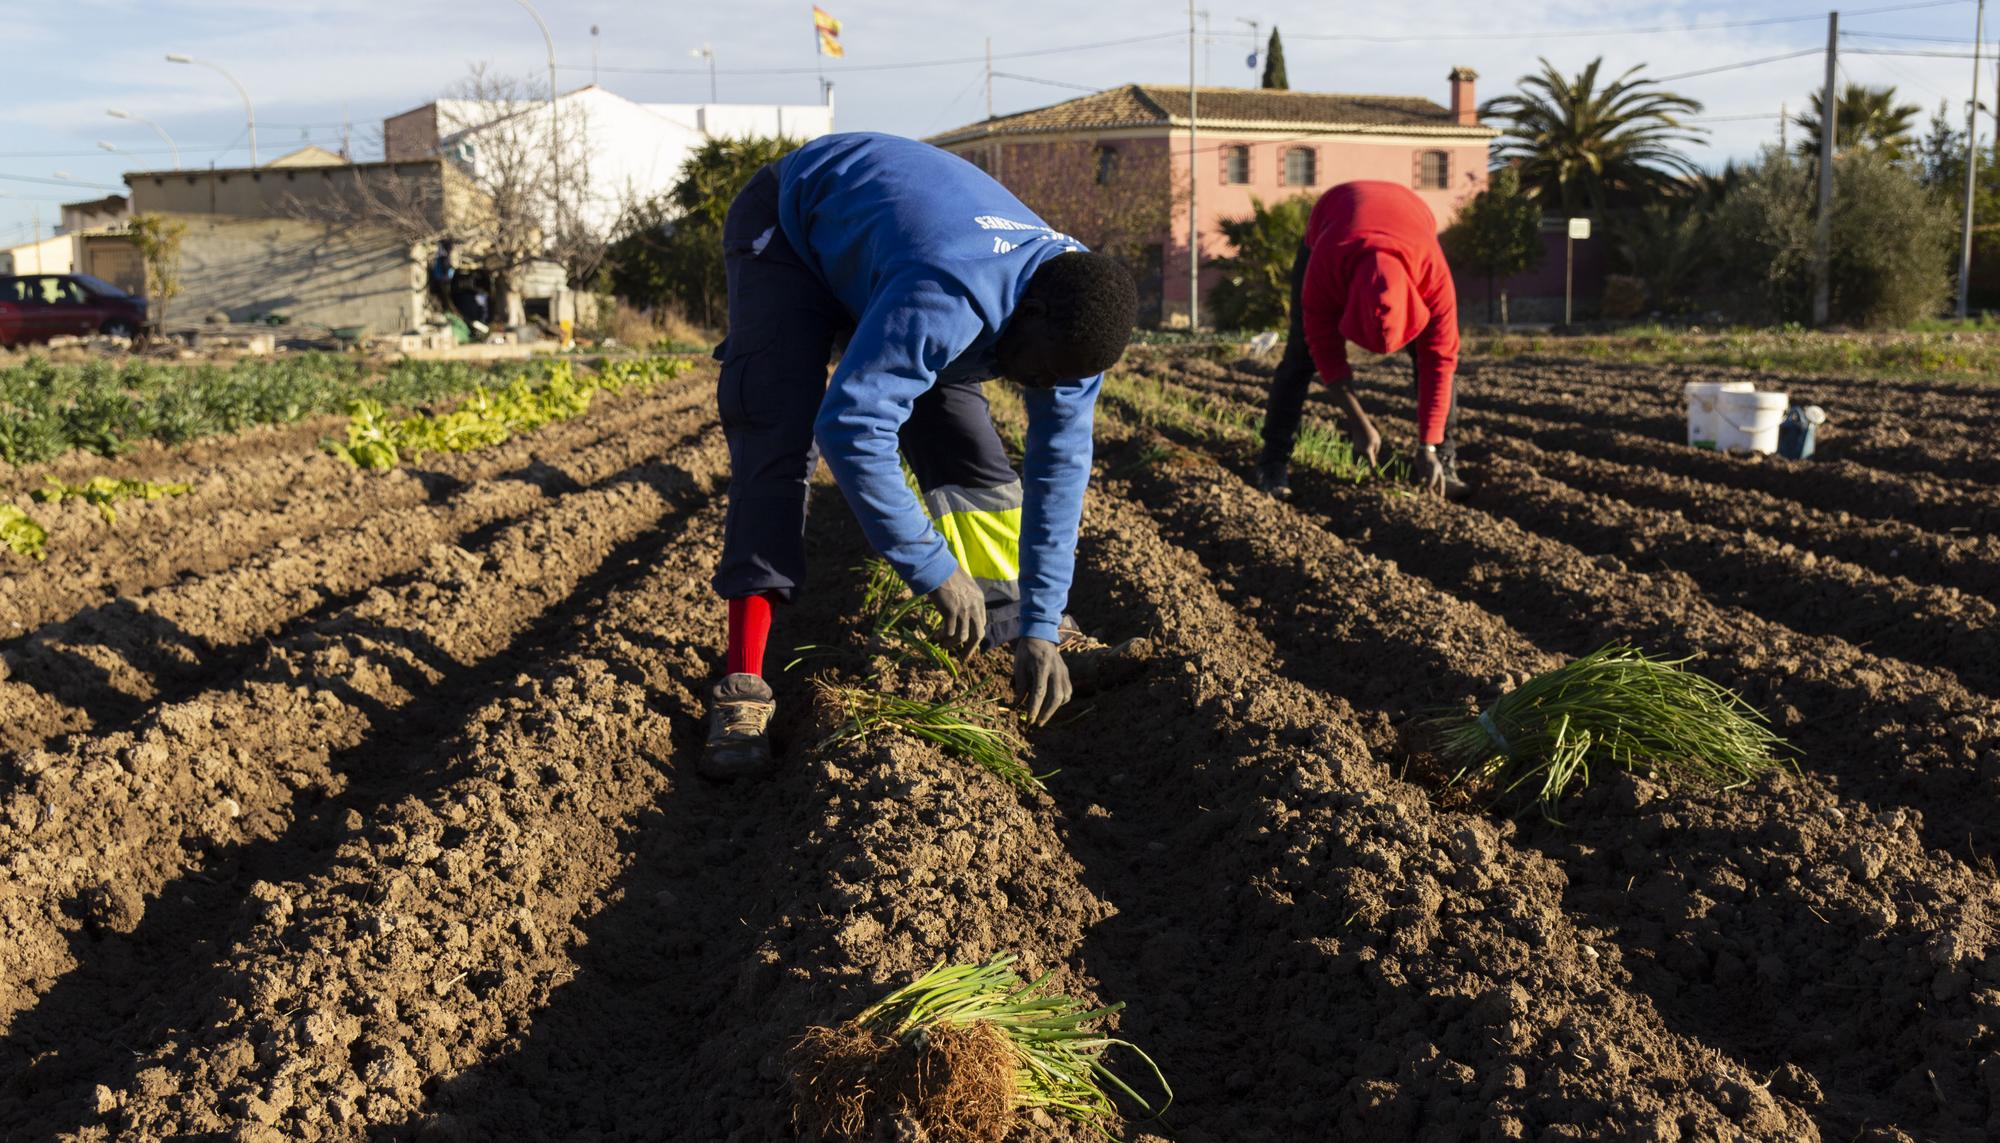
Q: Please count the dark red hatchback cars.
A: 1